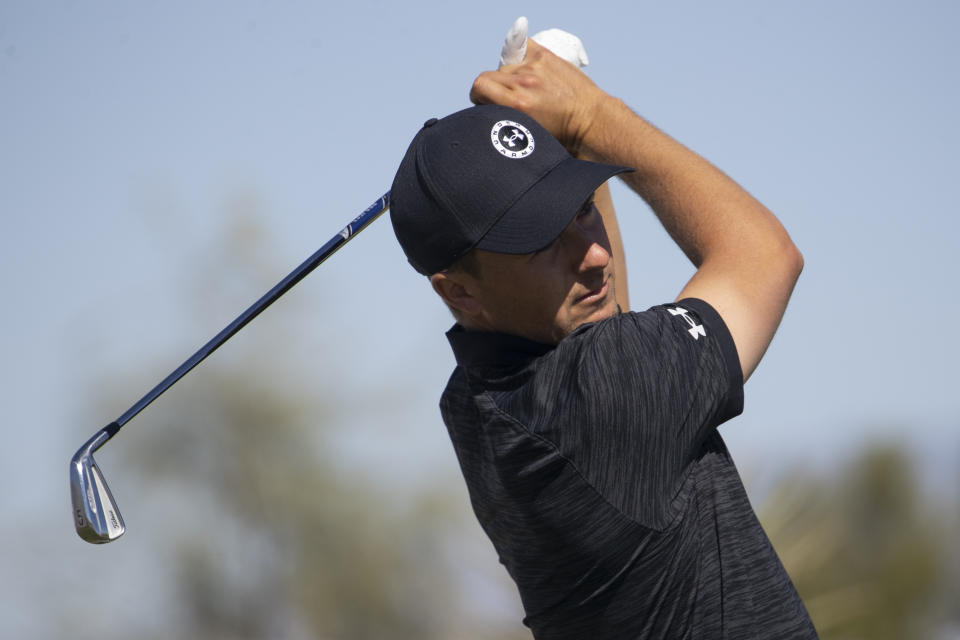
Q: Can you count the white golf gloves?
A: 1